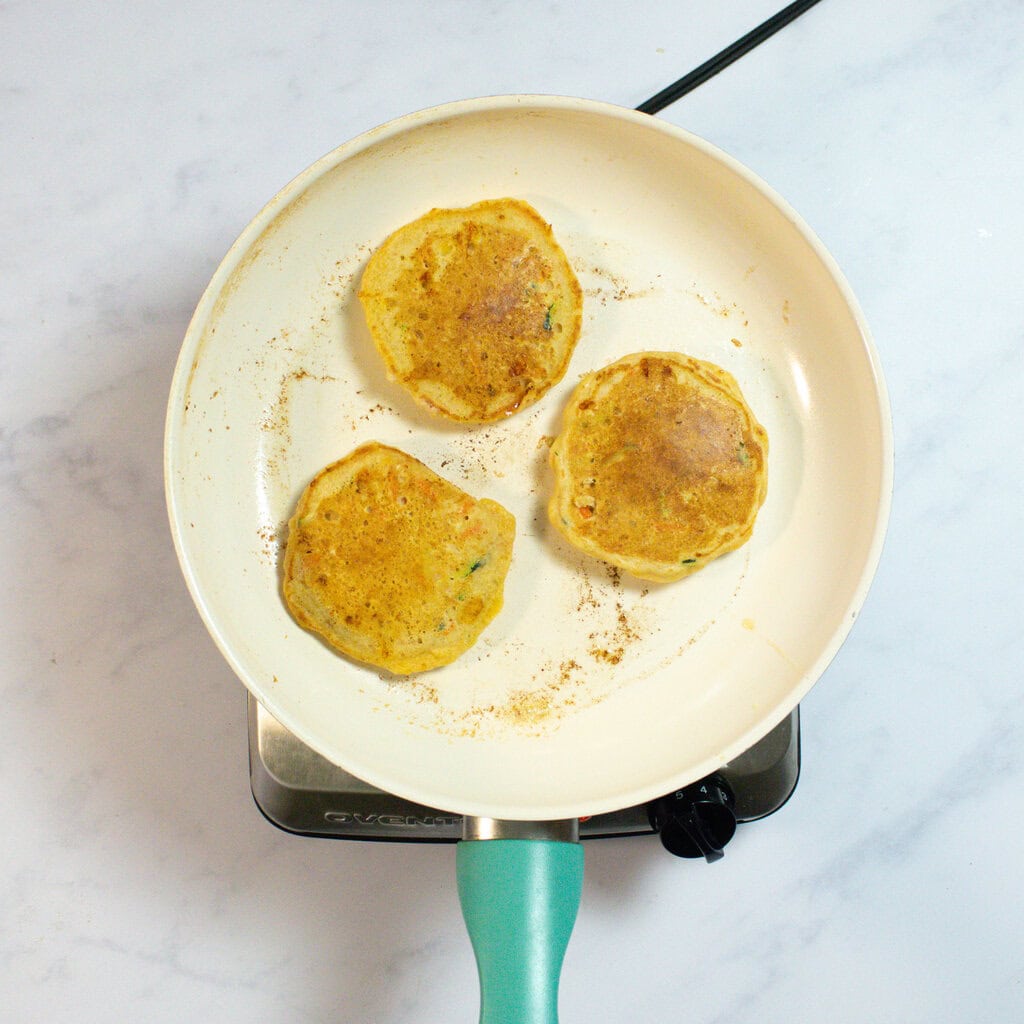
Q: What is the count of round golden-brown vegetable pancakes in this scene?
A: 3